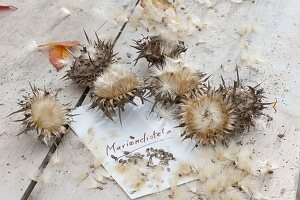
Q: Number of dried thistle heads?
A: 7